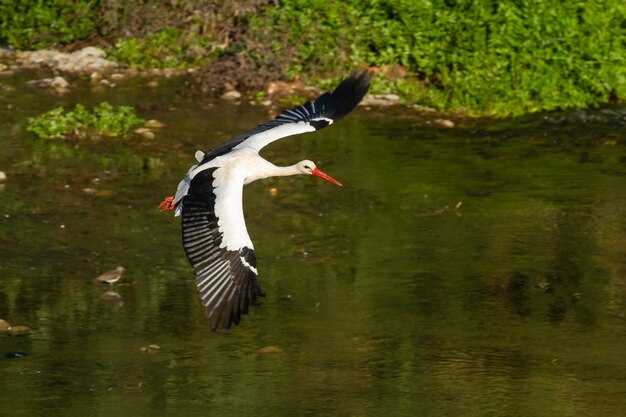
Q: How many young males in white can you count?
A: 0